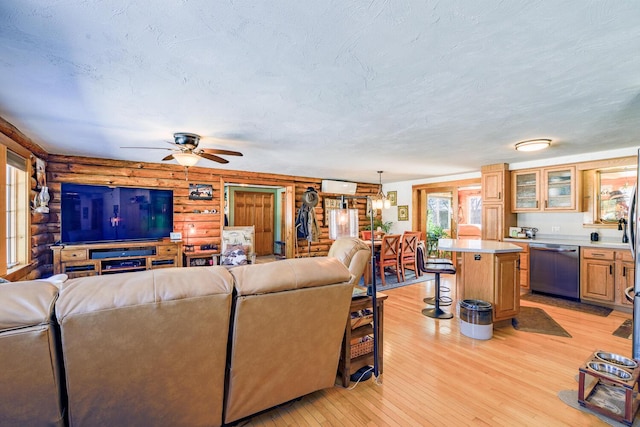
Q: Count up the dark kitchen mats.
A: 3